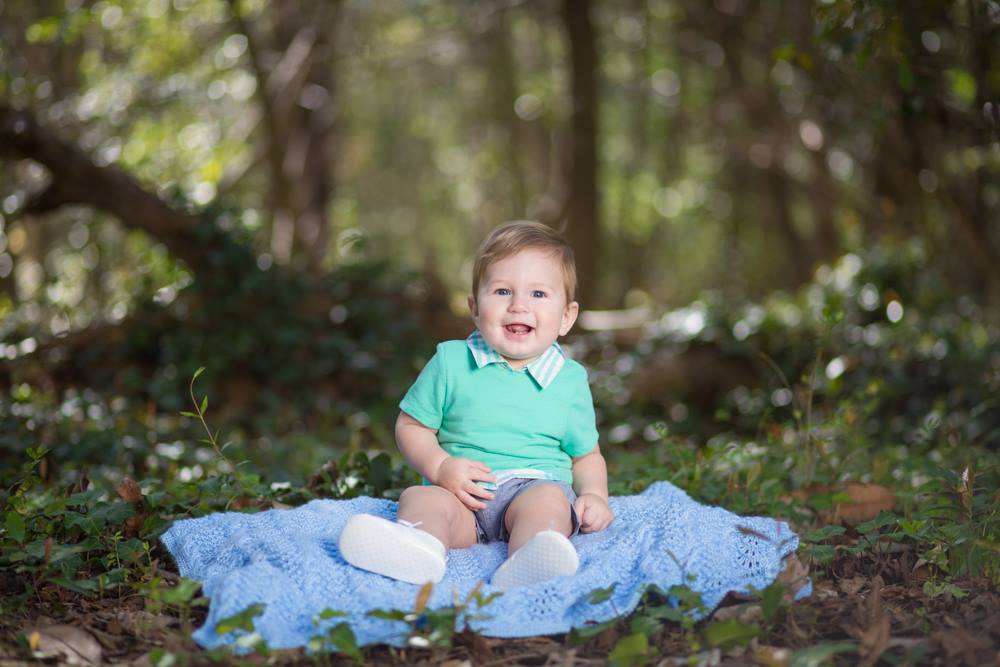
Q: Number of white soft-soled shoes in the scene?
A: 2